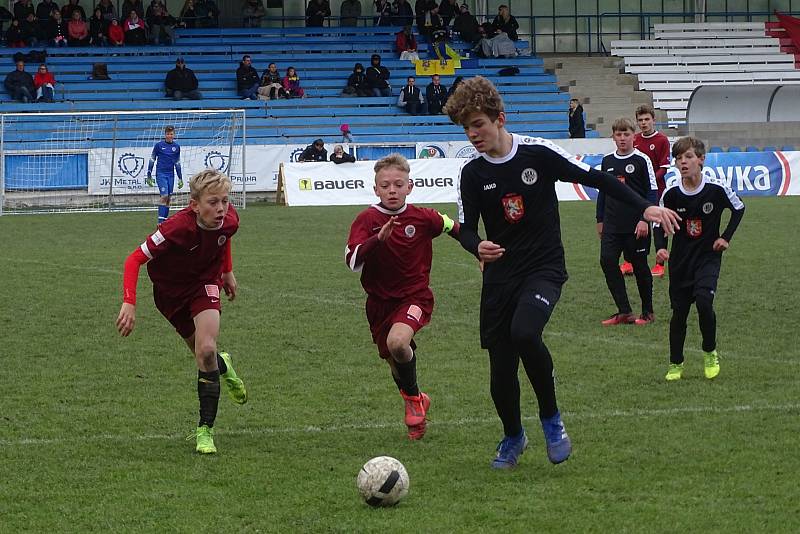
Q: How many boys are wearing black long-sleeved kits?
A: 3